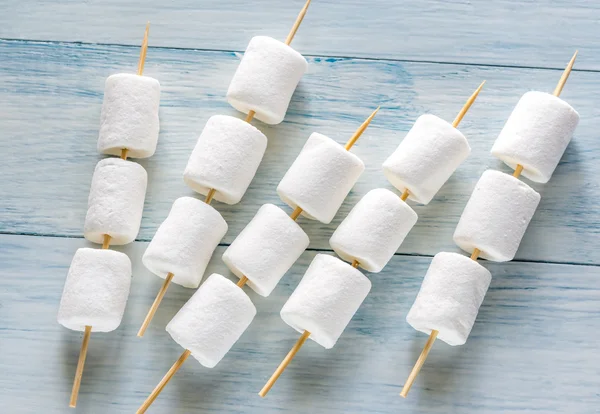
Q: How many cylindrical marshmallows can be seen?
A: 15